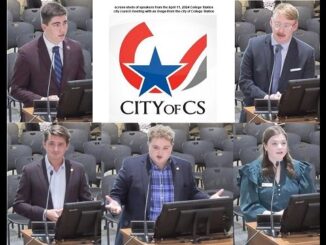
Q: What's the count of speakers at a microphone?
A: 5